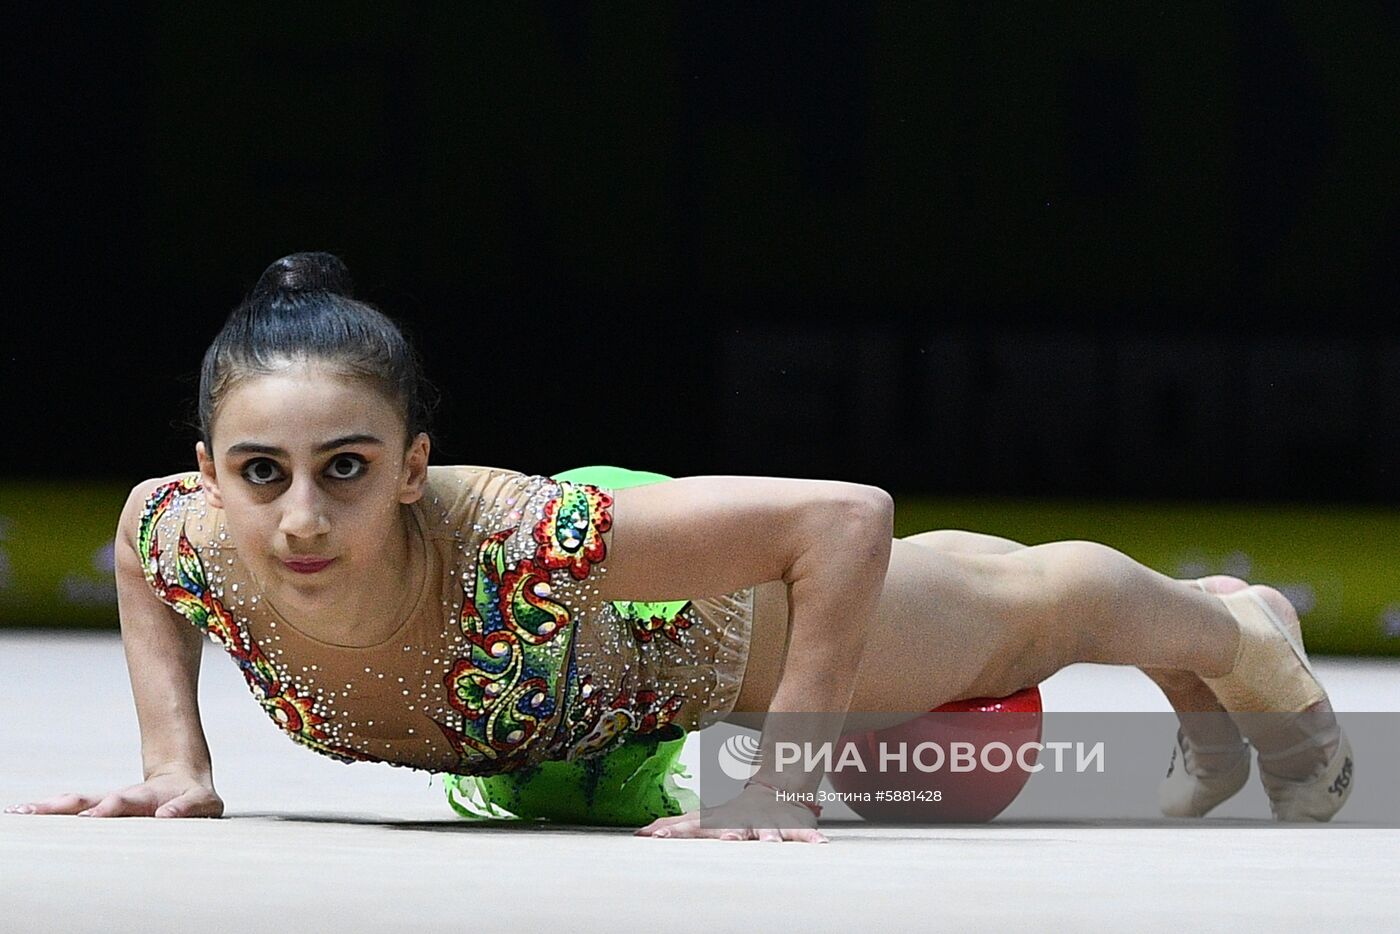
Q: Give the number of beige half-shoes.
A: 2